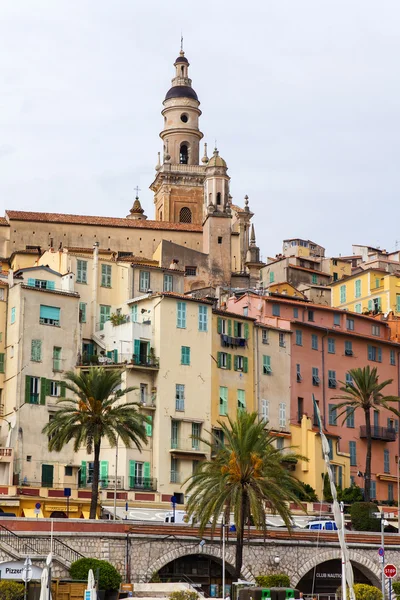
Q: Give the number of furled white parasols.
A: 2